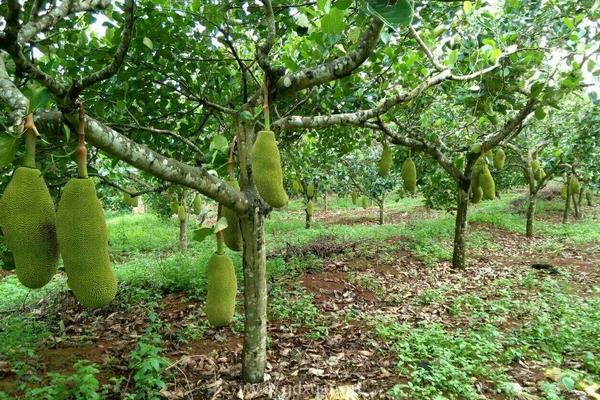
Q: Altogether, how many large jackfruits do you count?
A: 5